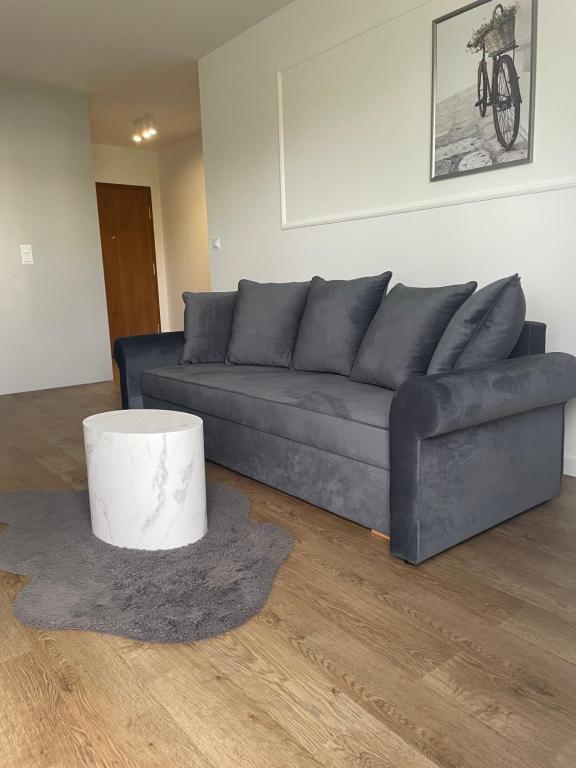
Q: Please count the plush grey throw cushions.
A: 5